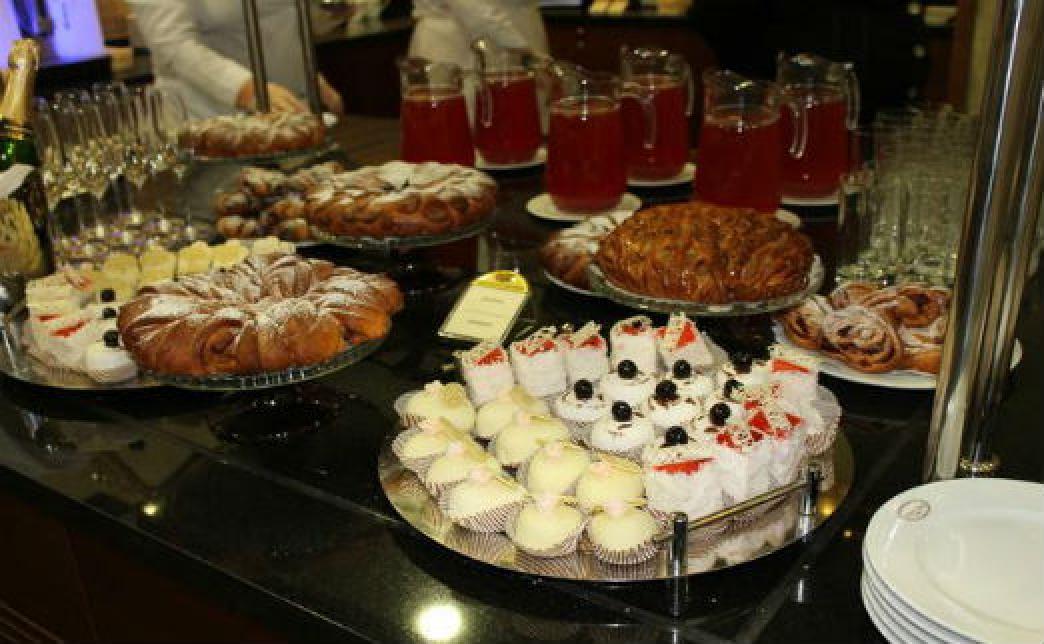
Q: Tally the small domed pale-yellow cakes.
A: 10